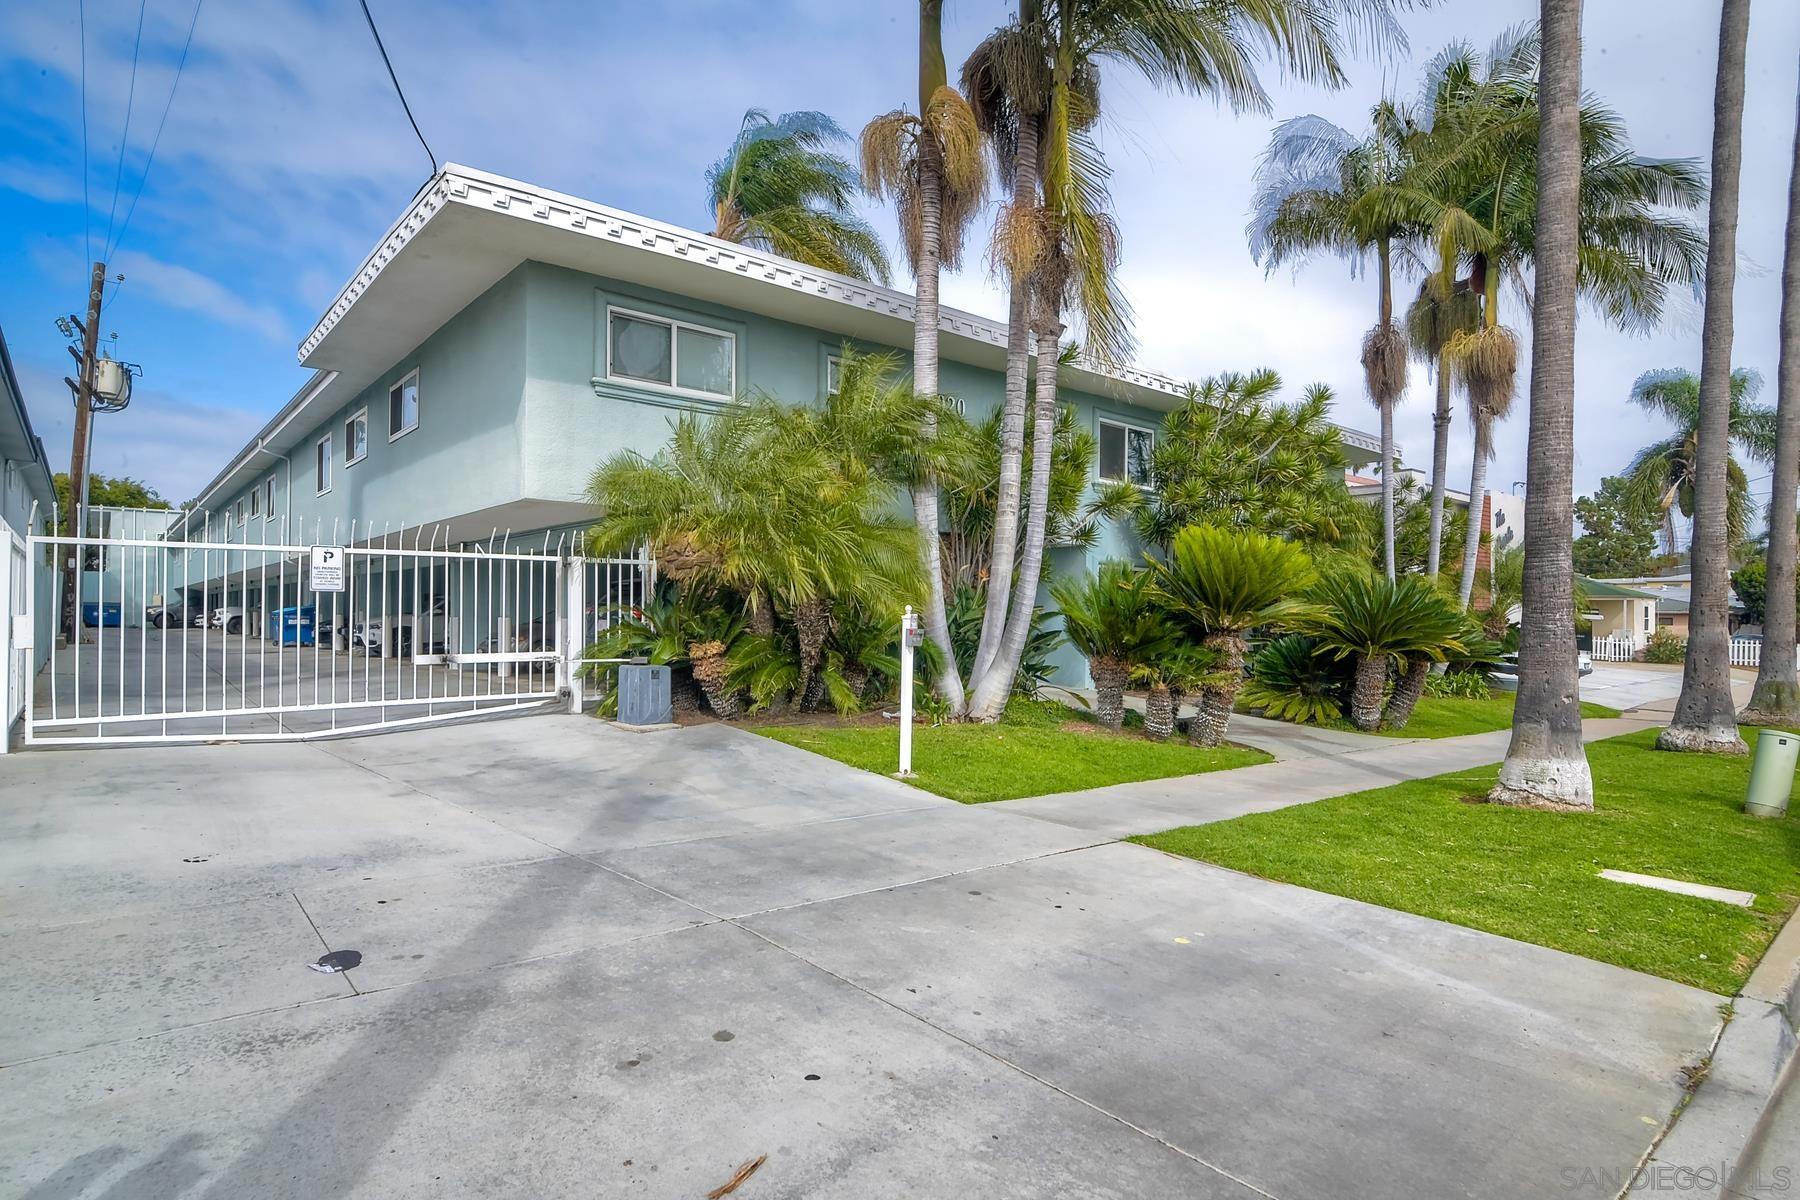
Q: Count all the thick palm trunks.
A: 3